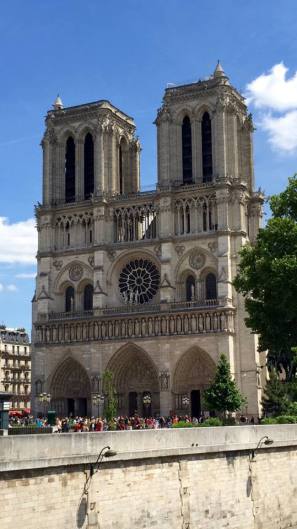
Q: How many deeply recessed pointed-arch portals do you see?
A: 3